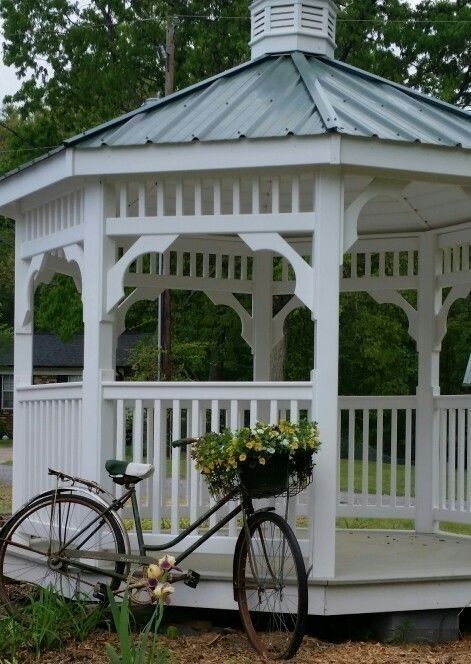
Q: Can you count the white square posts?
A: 5